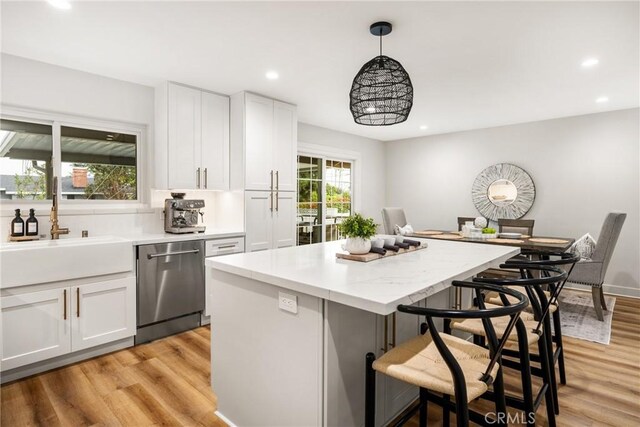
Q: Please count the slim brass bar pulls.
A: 13